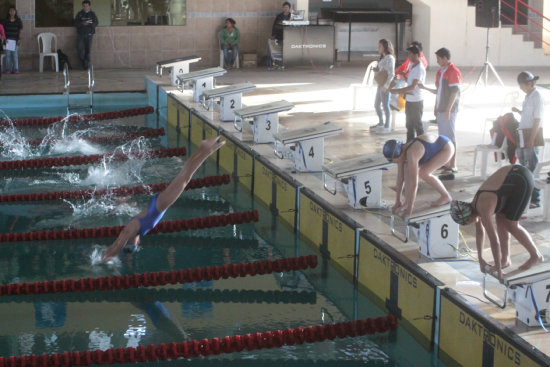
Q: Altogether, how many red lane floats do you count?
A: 7